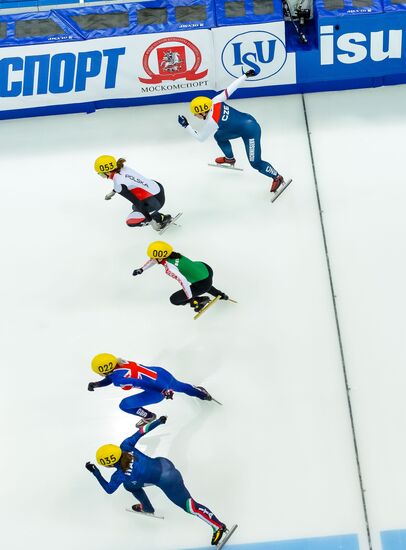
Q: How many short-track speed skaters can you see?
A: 5